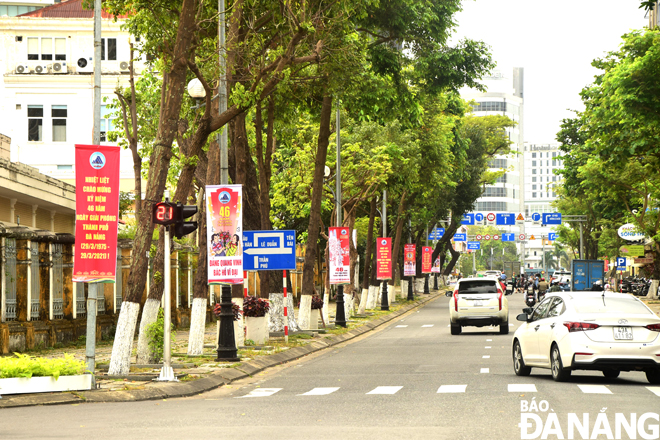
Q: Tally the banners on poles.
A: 7